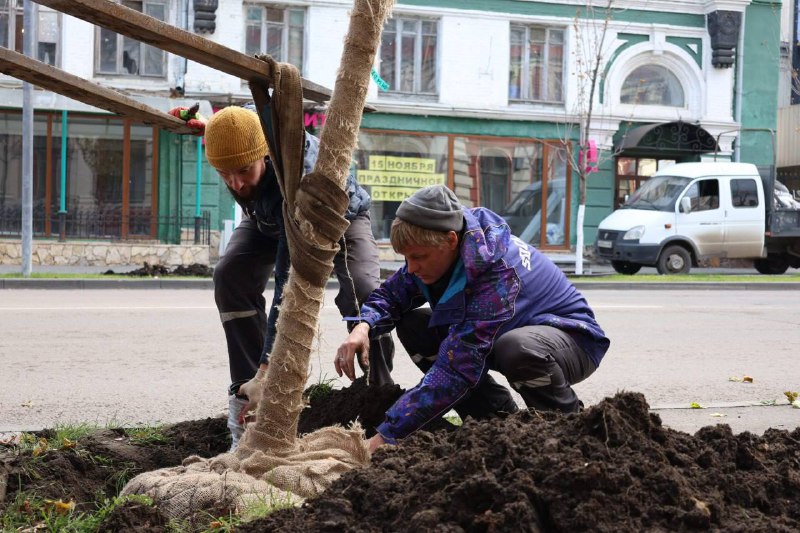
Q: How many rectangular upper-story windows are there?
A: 5